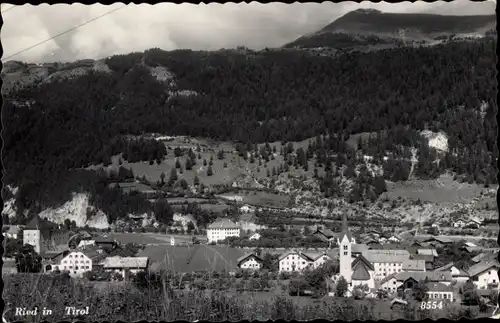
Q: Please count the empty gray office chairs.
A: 0